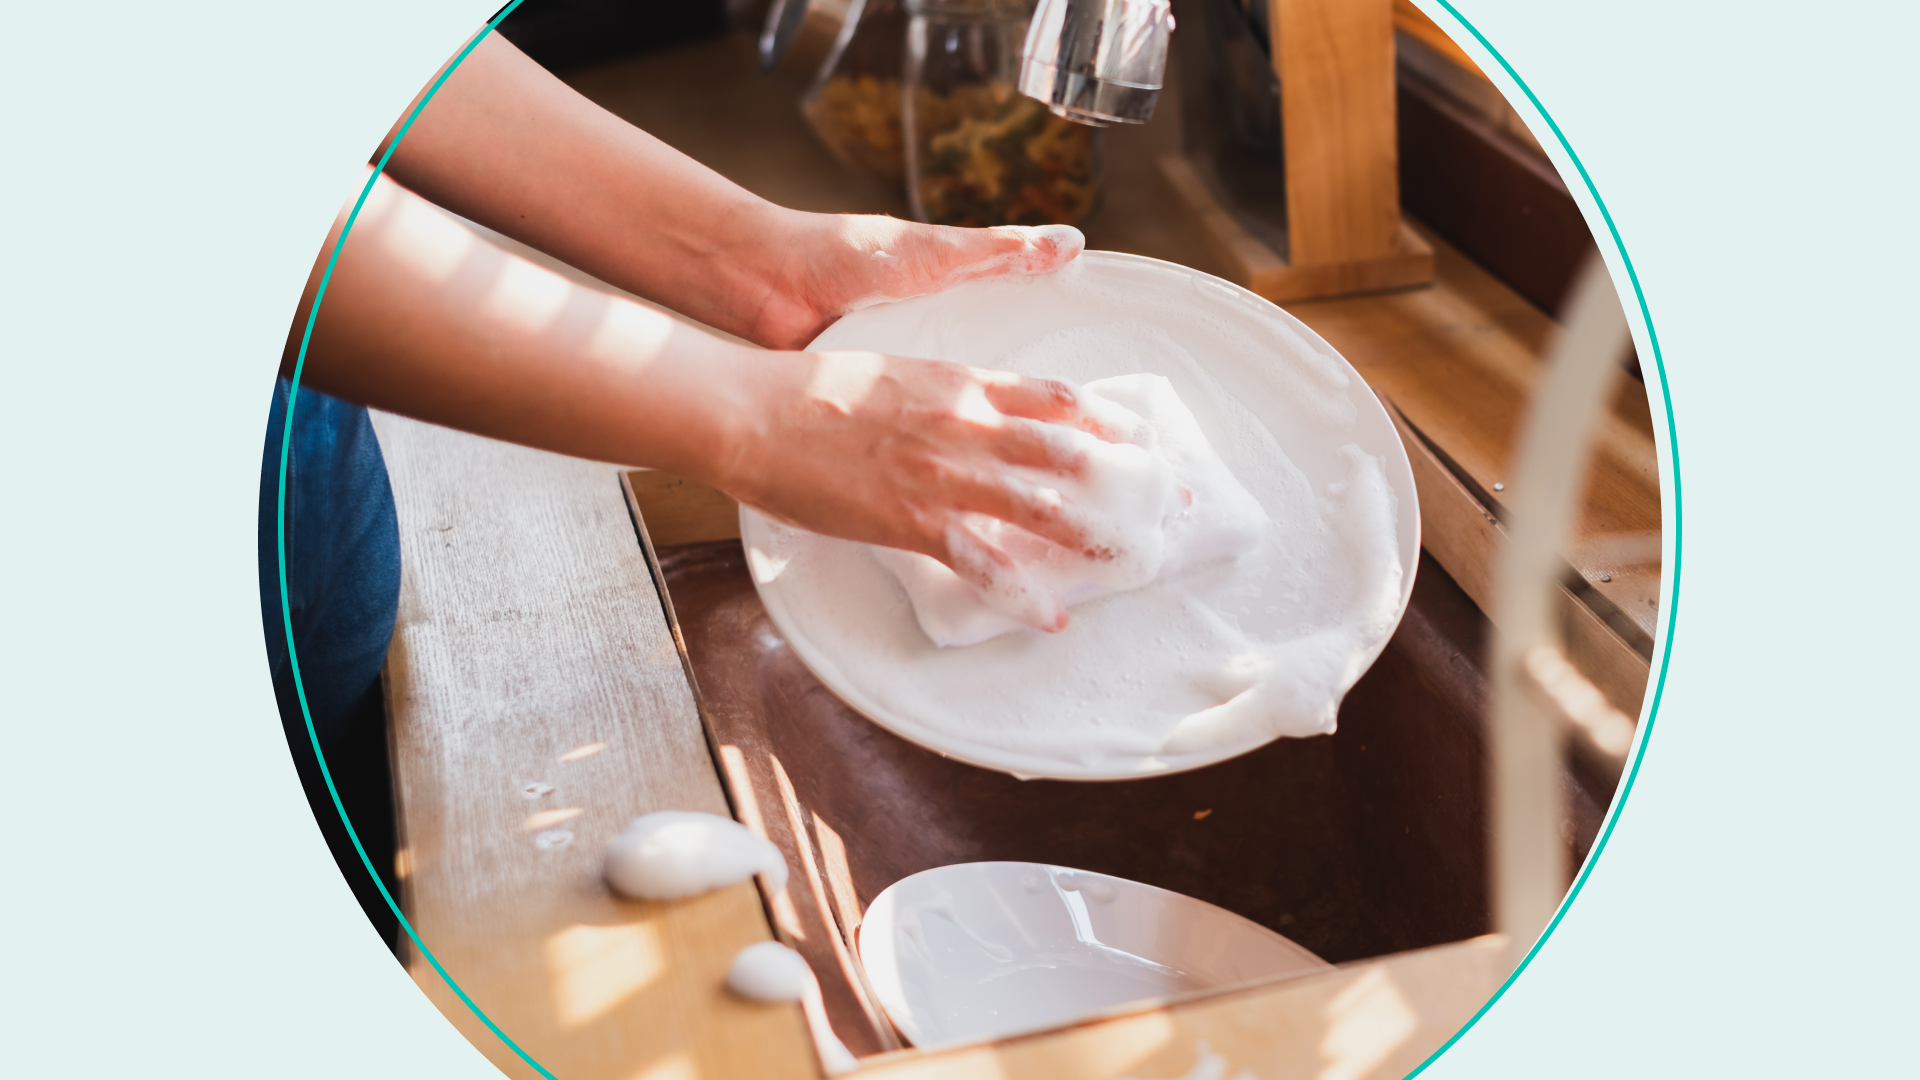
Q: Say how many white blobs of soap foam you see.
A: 2